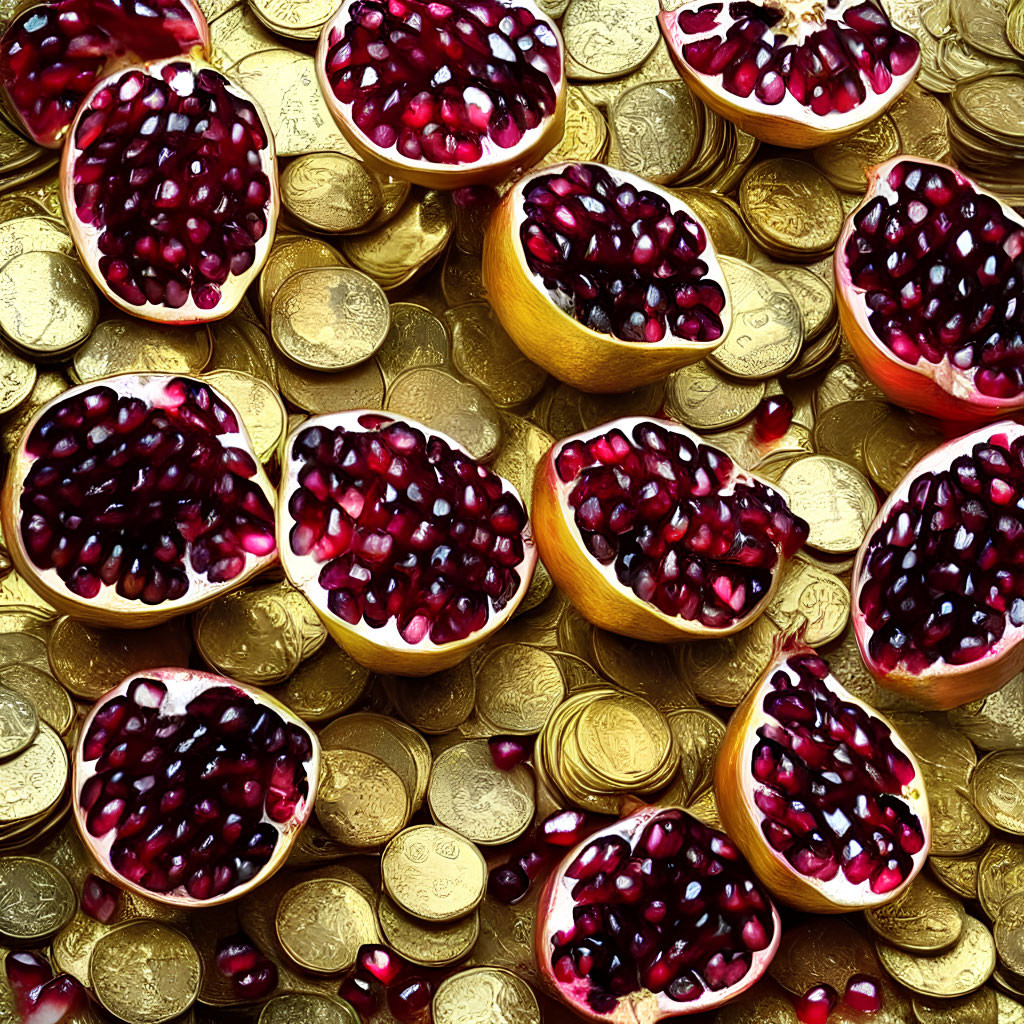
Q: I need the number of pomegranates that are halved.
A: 13